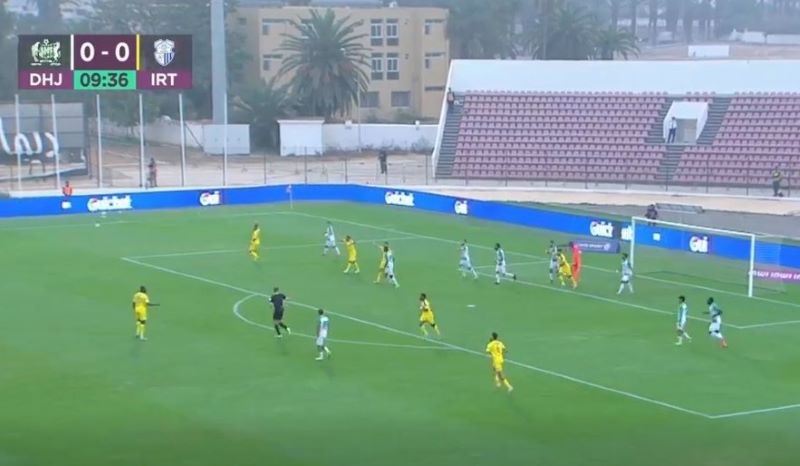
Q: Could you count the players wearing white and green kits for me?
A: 9